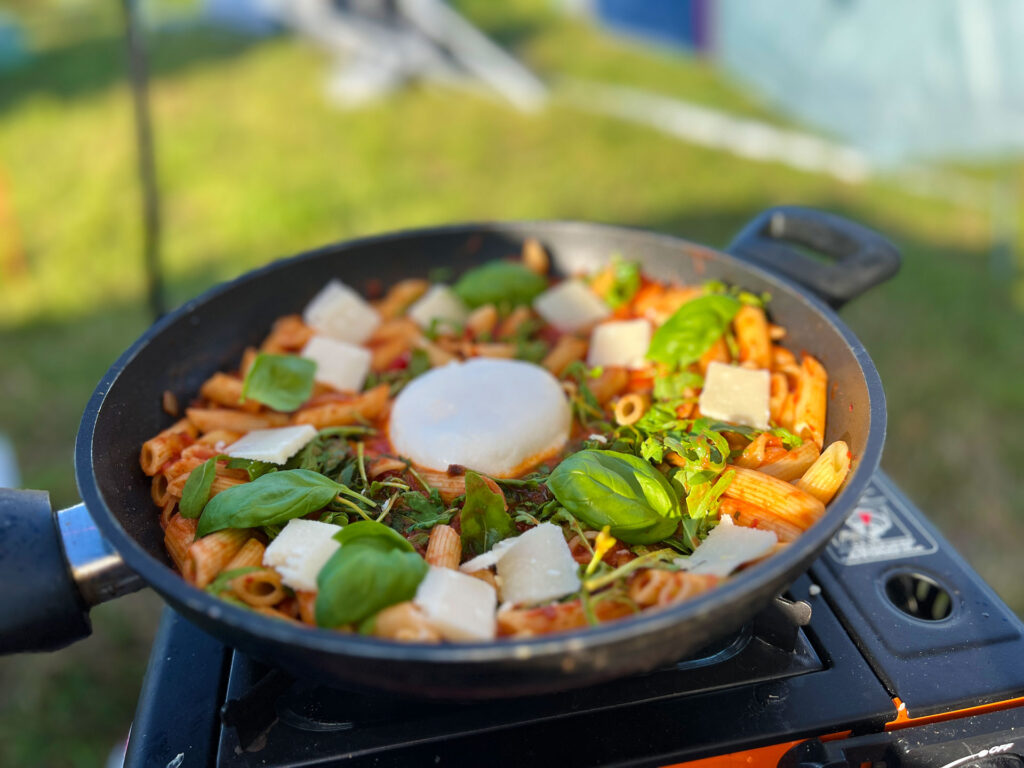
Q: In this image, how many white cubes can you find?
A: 11